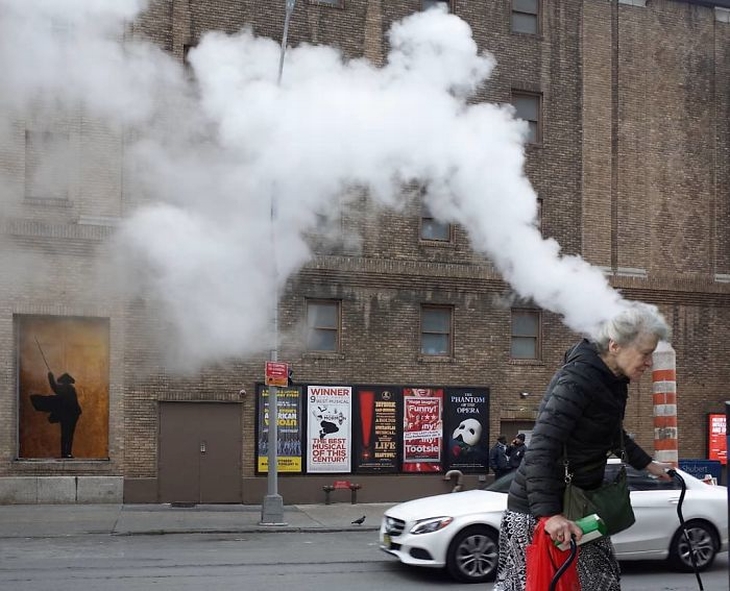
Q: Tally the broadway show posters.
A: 5